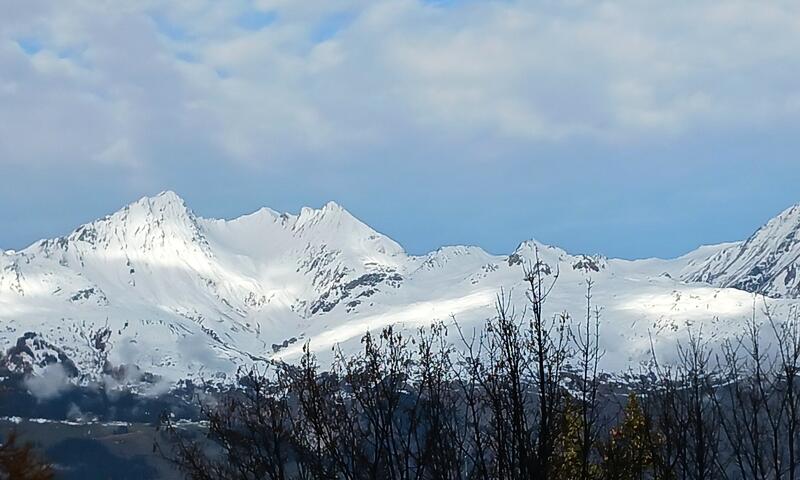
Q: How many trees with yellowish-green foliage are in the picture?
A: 2